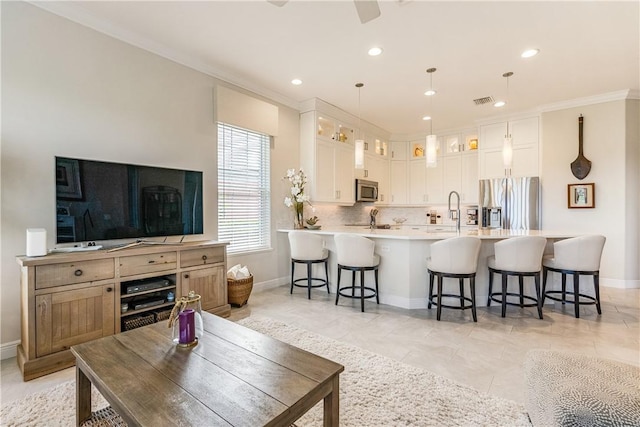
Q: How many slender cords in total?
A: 3